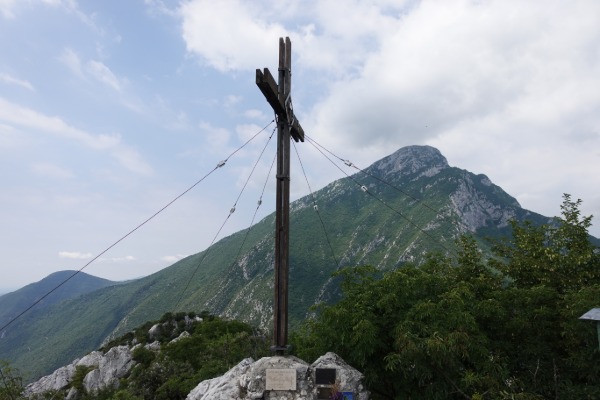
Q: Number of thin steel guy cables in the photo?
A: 6